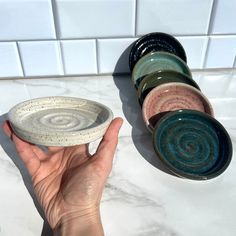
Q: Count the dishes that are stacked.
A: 5